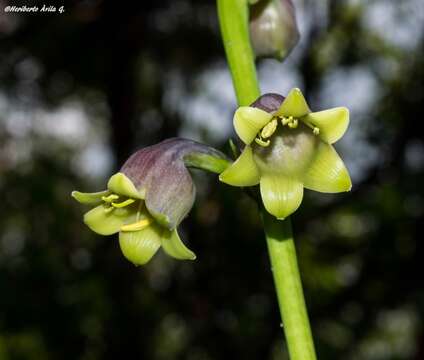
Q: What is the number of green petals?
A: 11